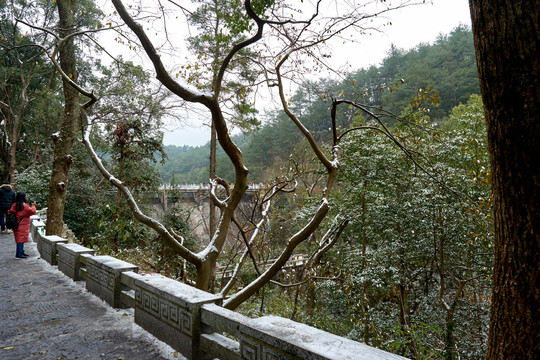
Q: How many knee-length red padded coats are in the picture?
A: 1